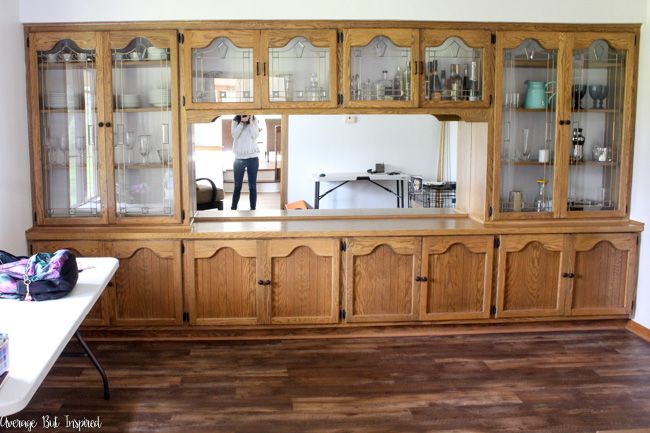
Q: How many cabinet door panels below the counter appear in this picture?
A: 8